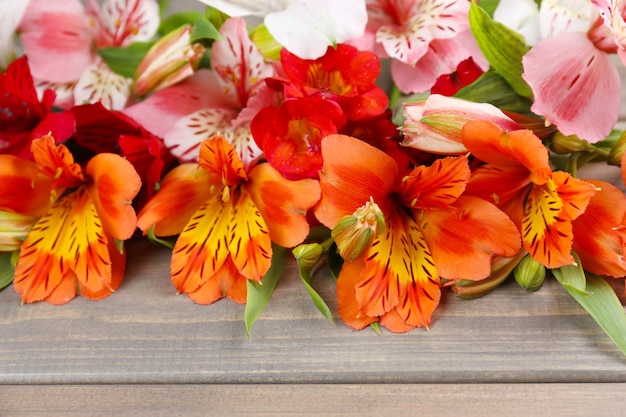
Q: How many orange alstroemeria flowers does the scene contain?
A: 4